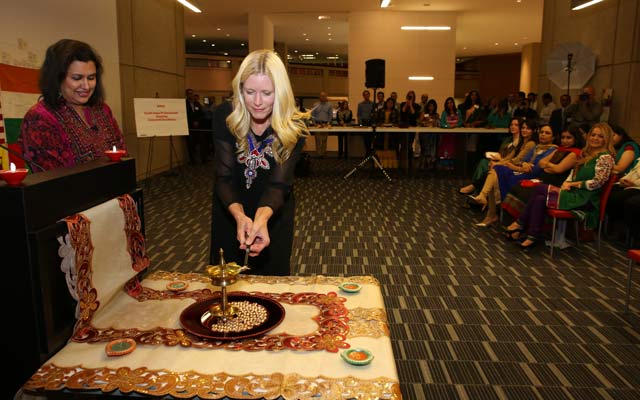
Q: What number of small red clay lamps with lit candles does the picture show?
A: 2